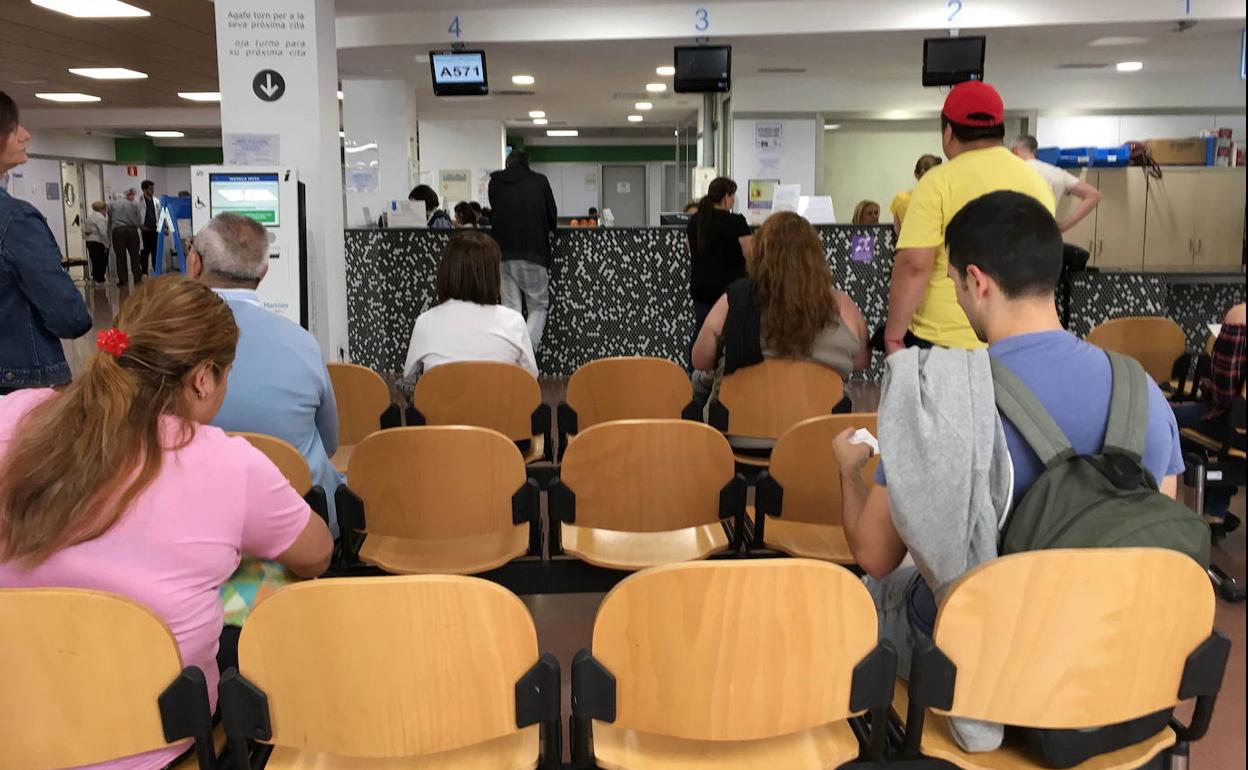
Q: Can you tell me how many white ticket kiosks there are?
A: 1